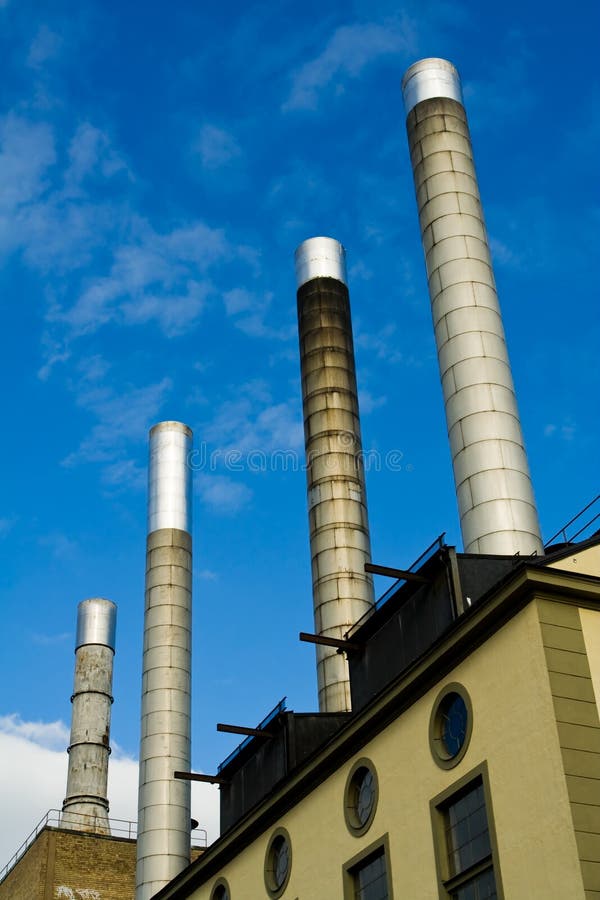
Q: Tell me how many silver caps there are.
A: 4